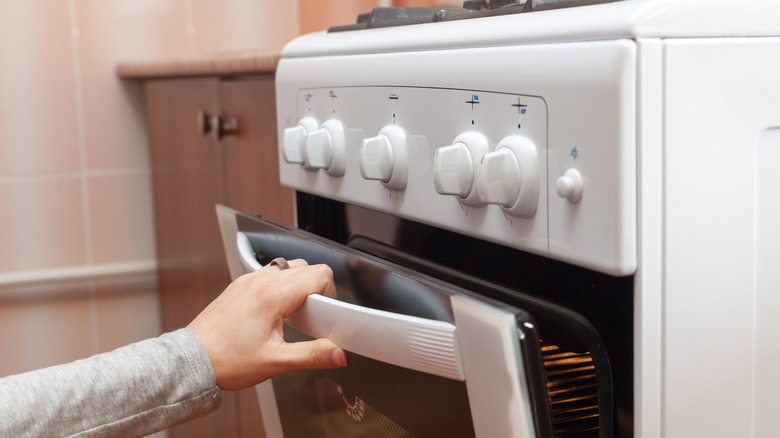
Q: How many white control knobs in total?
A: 5